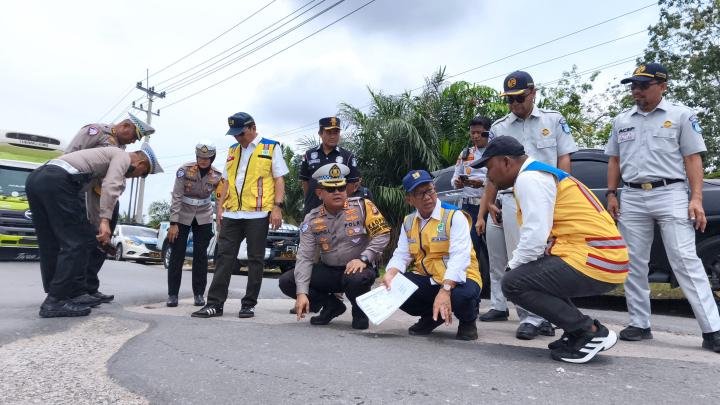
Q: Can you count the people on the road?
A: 11